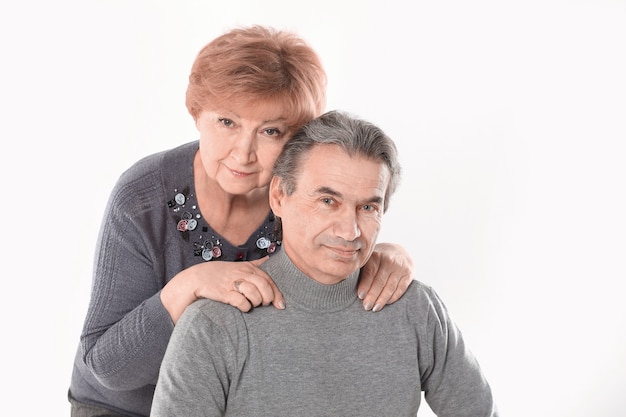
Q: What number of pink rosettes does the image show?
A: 3